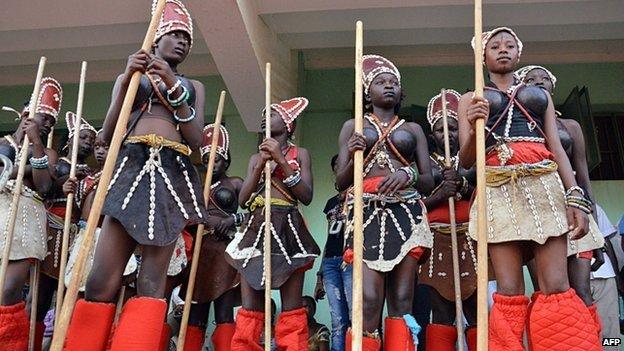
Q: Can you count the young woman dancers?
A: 10